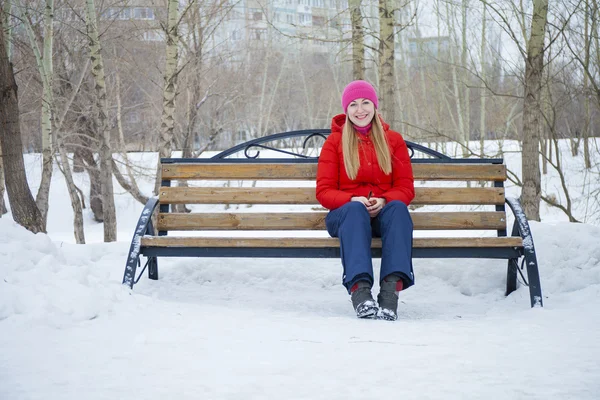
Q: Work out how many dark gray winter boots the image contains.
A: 2